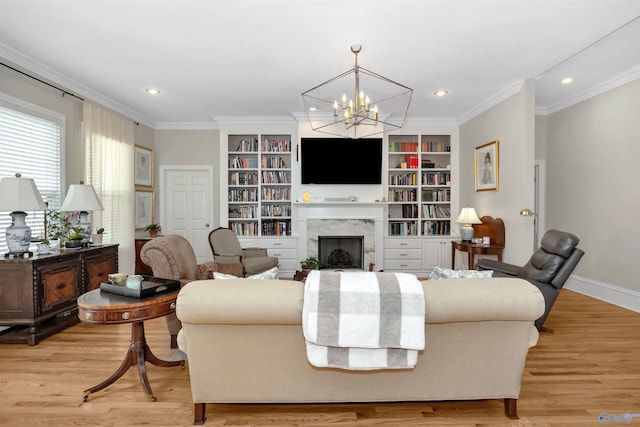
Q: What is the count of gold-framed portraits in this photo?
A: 3